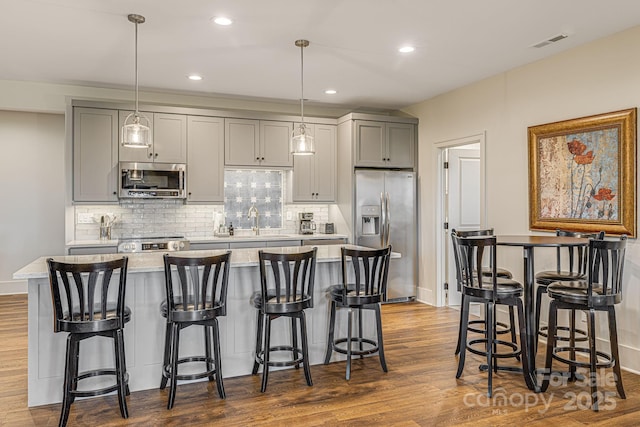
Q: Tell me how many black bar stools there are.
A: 8